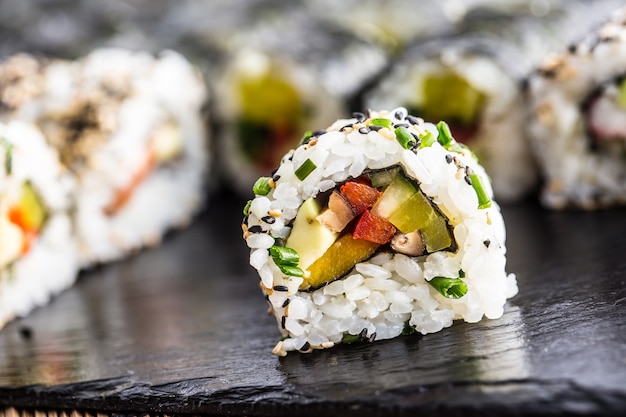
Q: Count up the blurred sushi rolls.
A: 5